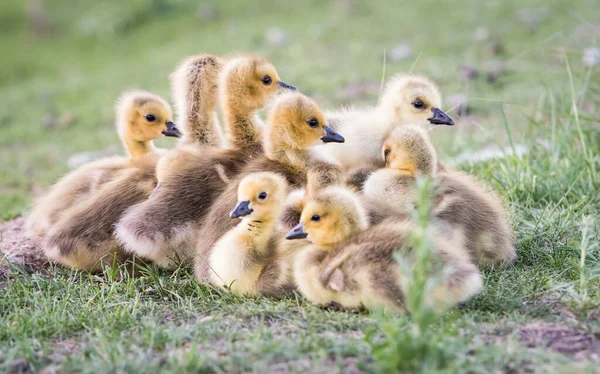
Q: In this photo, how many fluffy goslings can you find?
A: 9